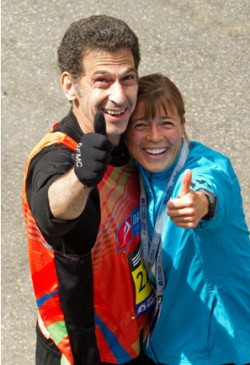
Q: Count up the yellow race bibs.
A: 1